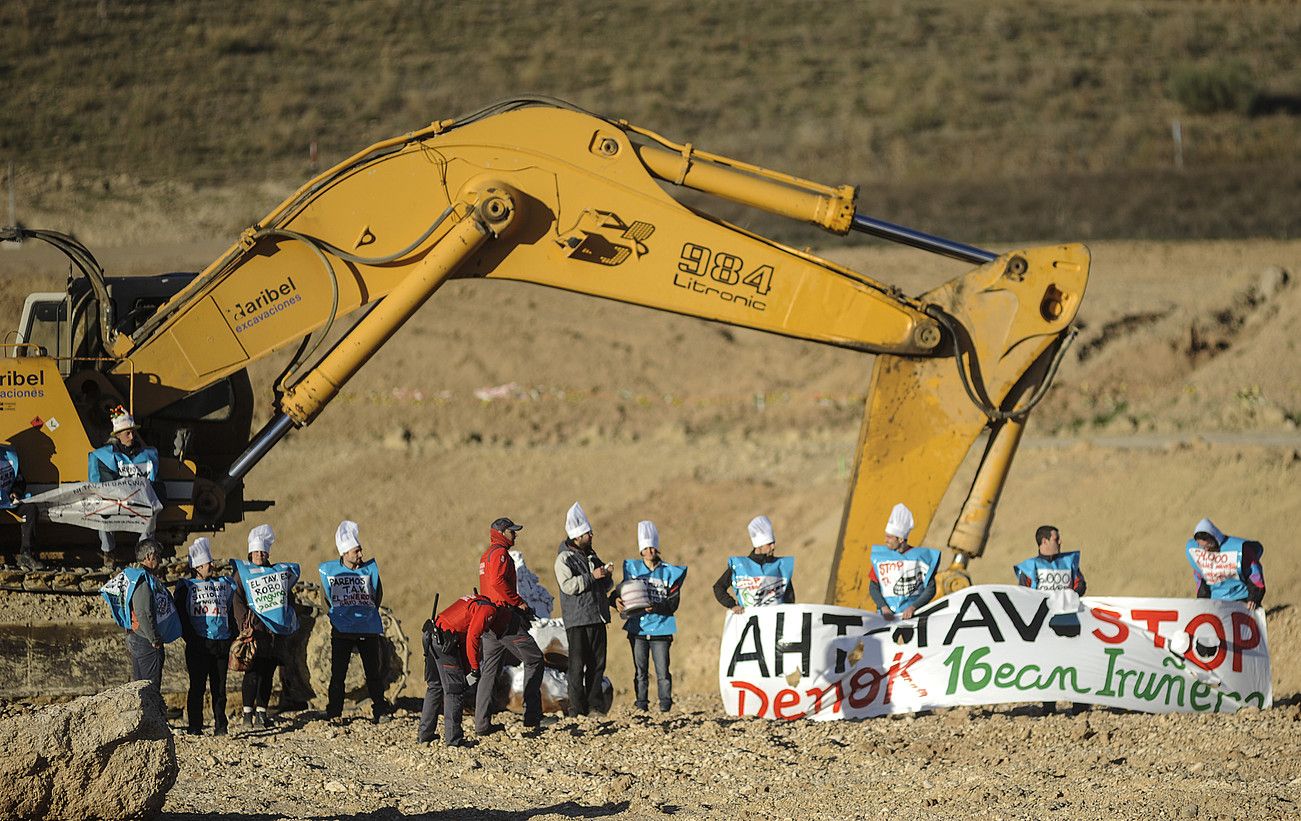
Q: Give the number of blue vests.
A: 11